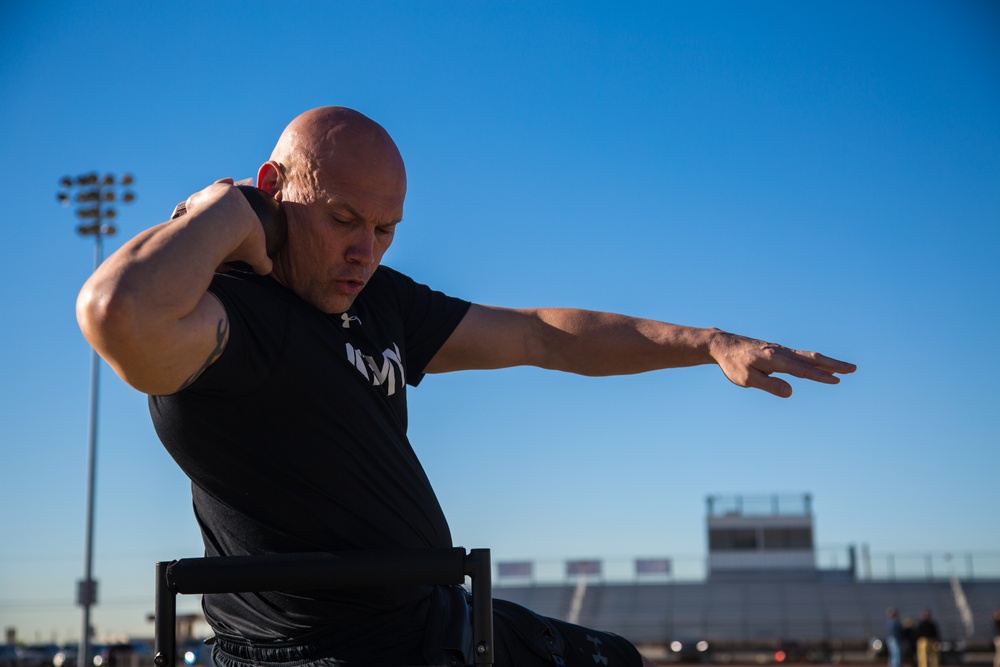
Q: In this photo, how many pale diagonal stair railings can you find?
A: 2